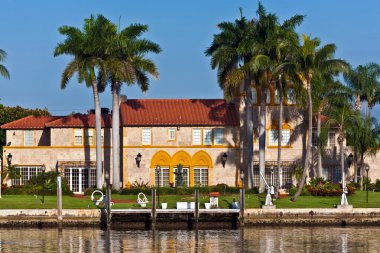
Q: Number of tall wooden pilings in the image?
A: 5